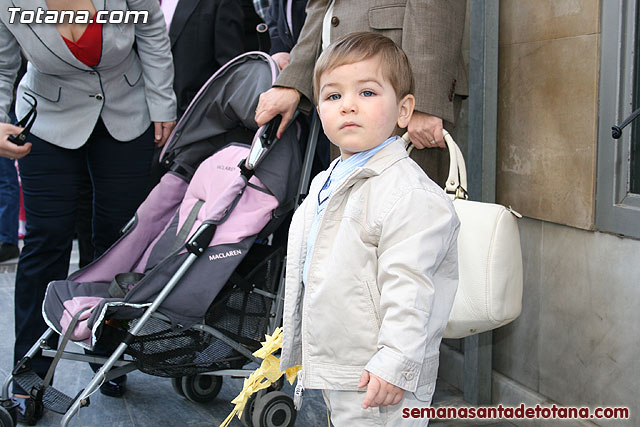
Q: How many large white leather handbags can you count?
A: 1